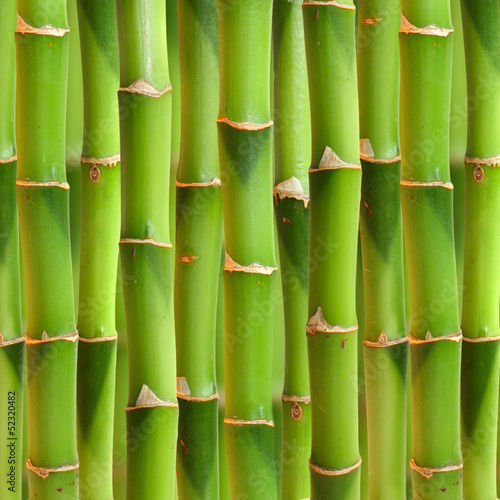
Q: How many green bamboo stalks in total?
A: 11